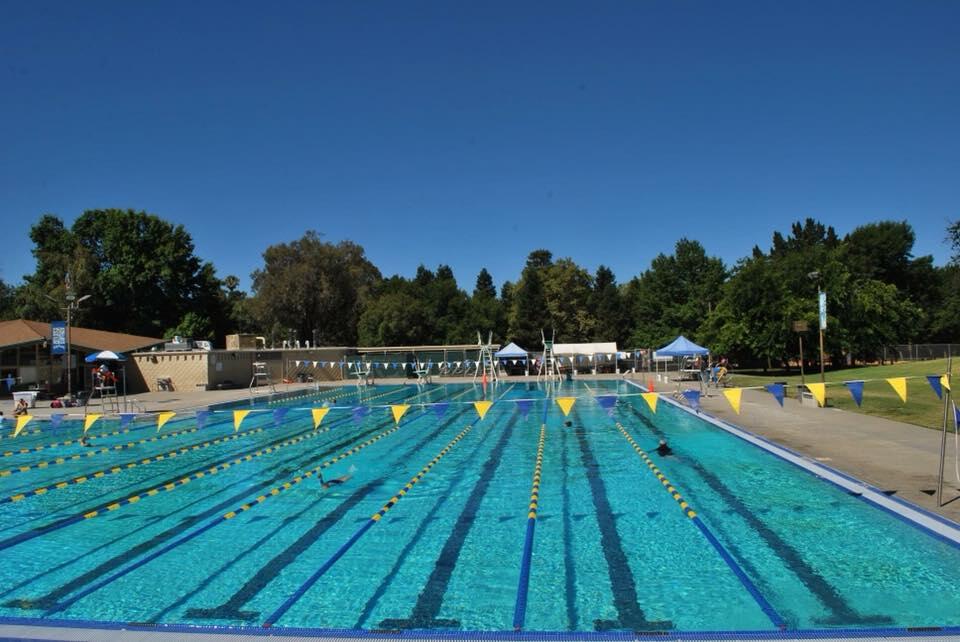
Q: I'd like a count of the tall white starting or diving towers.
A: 2